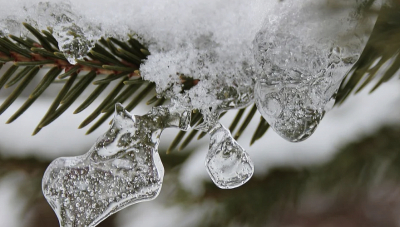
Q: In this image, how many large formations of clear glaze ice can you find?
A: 3